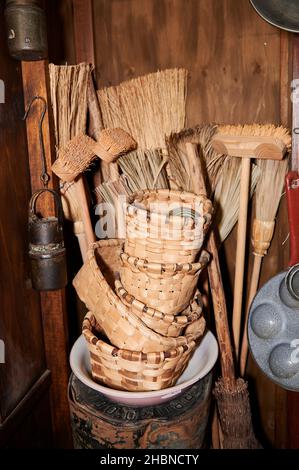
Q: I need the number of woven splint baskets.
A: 5